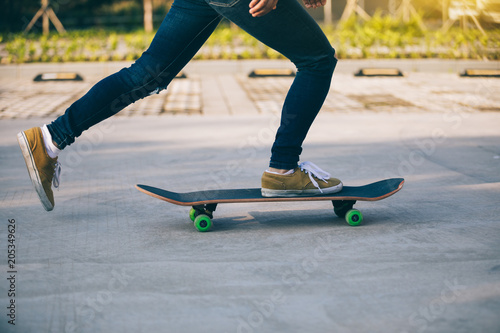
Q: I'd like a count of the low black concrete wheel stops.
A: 5